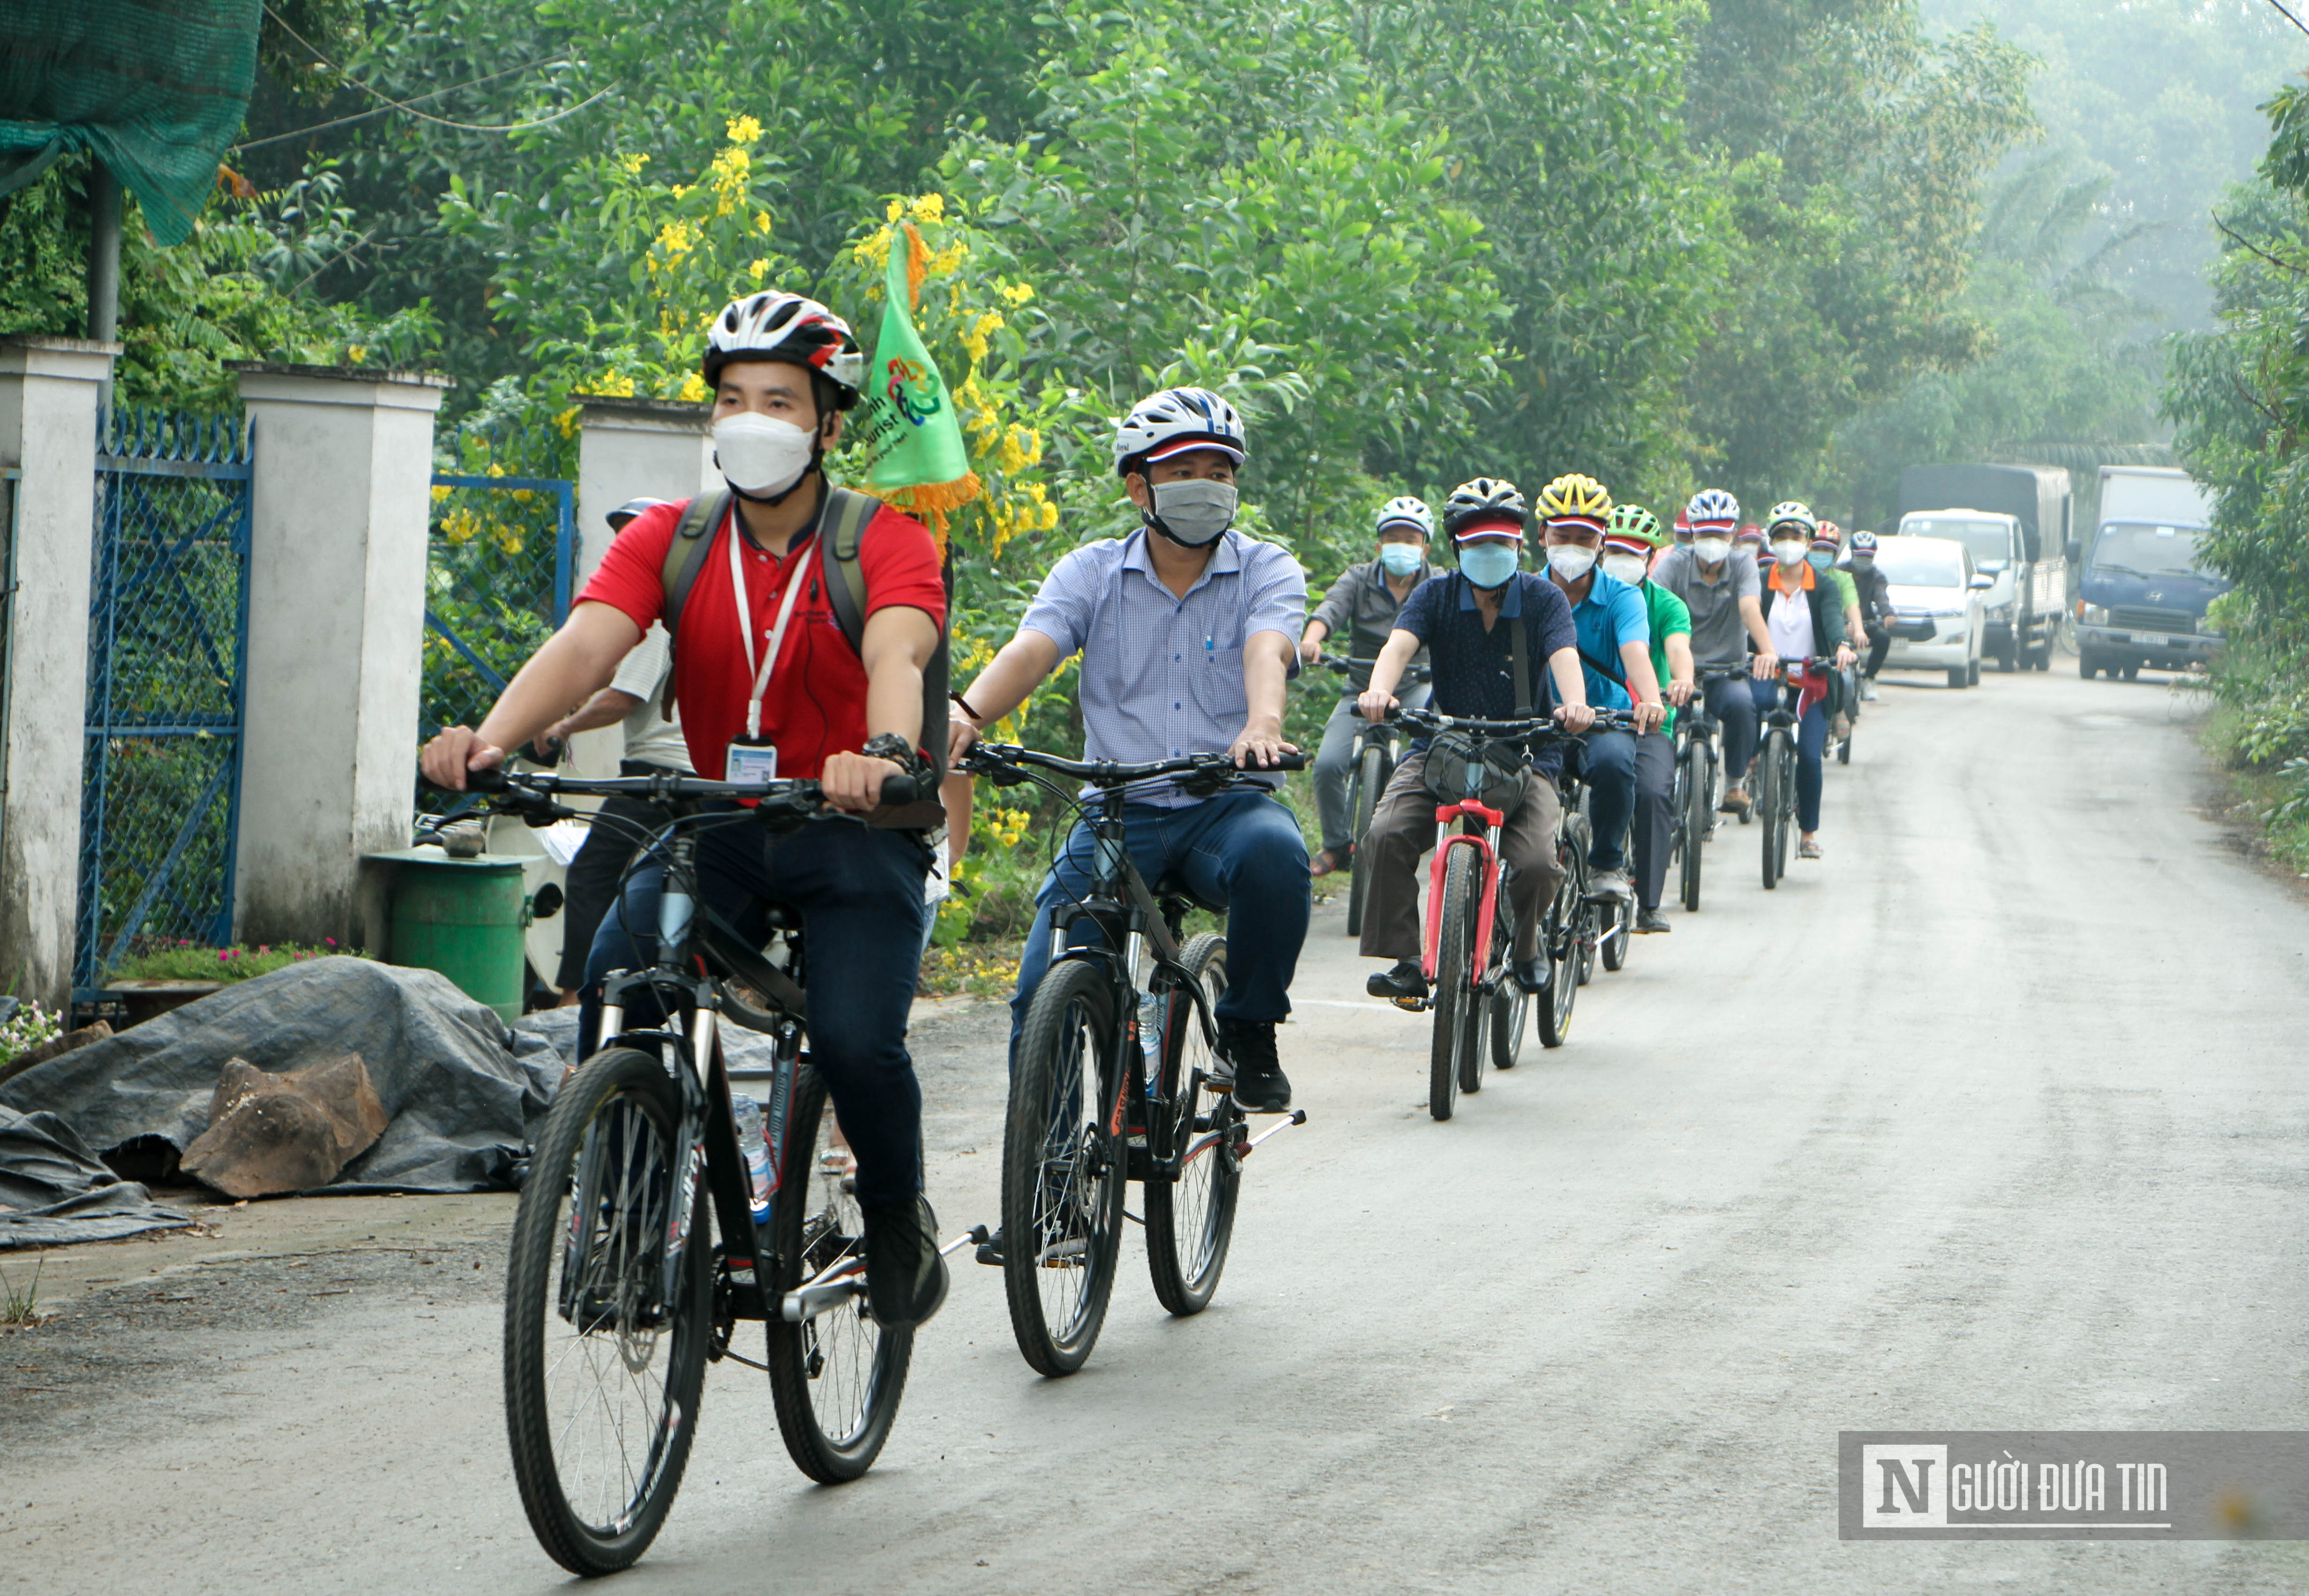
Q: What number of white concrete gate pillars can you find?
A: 3